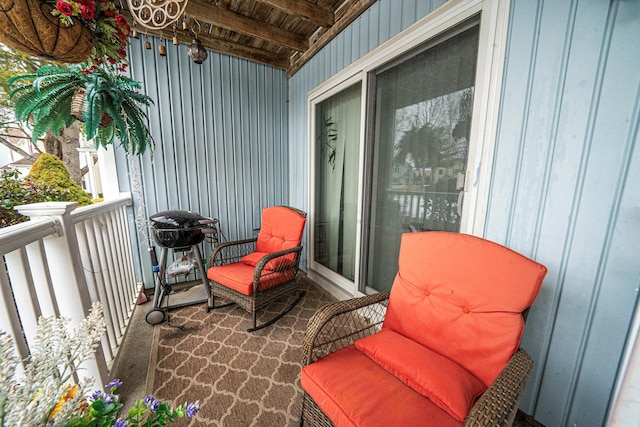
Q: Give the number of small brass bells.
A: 5